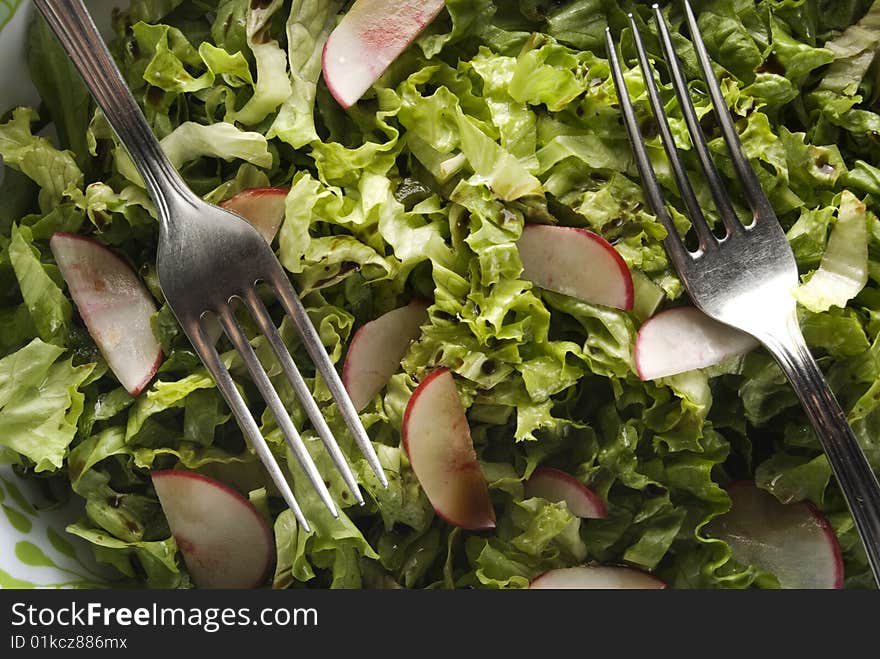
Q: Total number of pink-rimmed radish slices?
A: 11